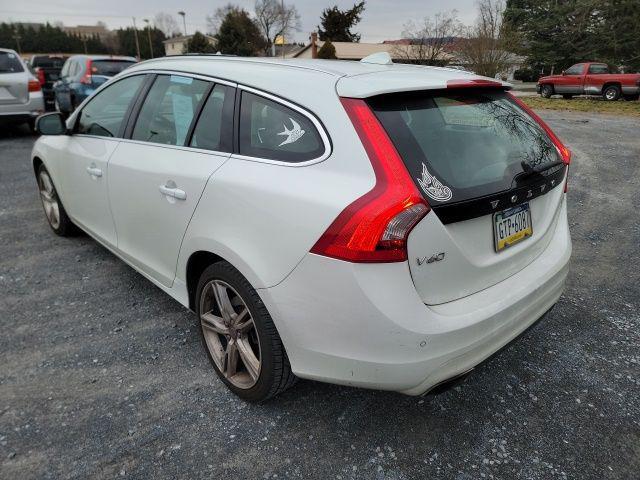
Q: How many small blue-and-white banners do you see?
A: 0